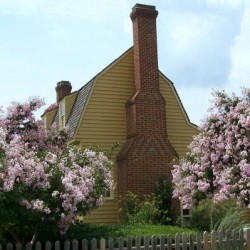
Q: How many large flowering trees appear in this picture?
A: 2